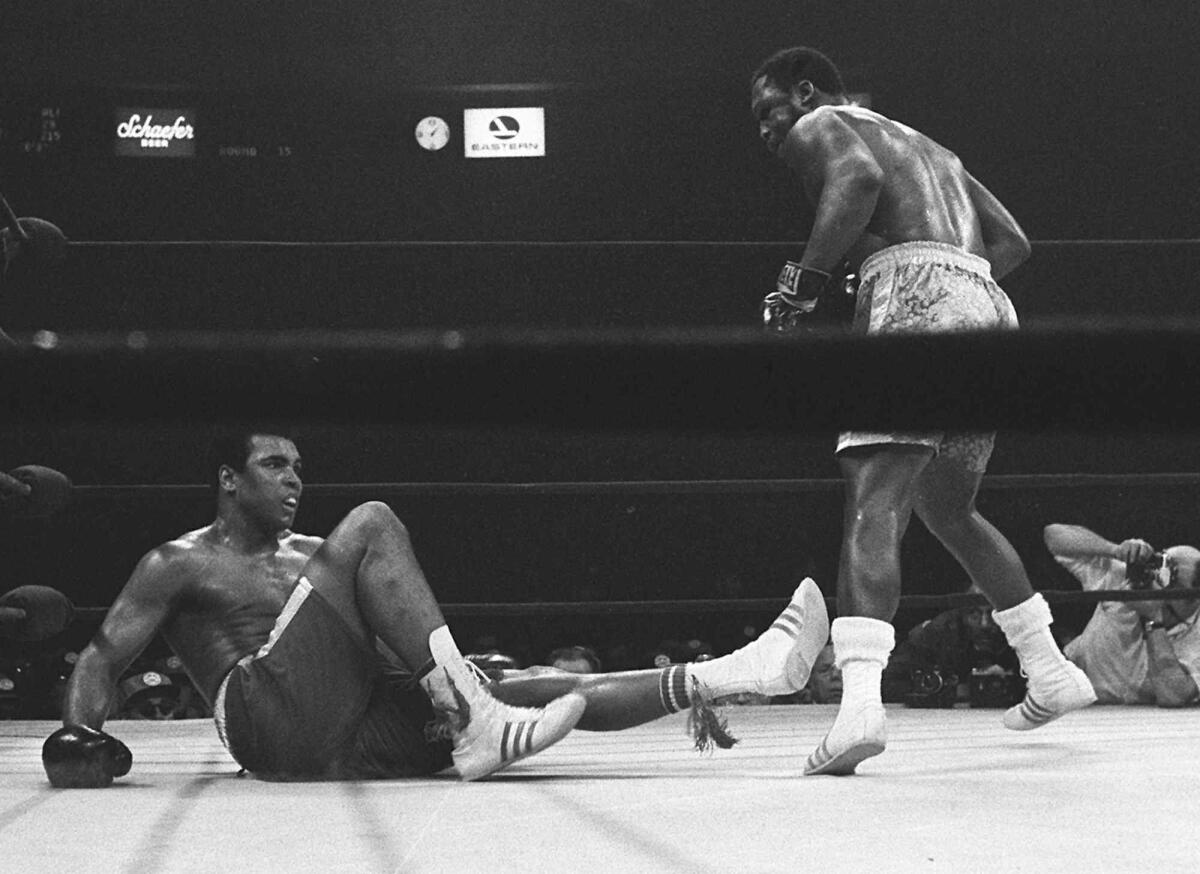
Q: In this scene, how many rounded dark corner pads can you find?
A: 3